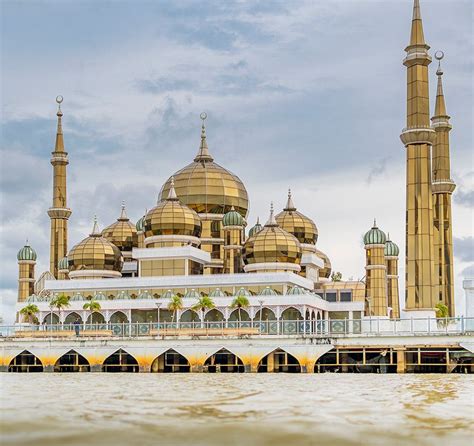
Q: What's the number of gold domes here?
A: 7